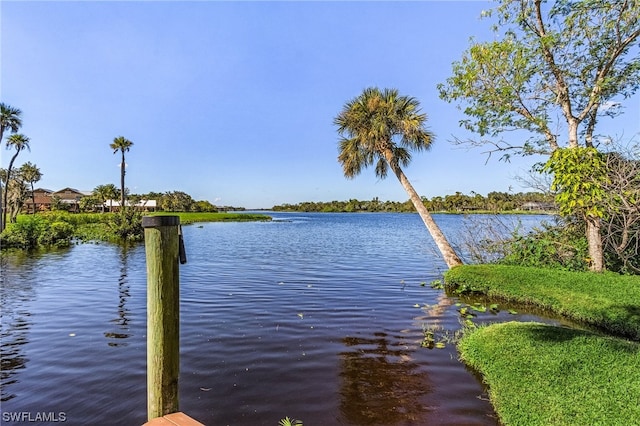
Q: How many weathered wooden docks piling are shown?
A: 1